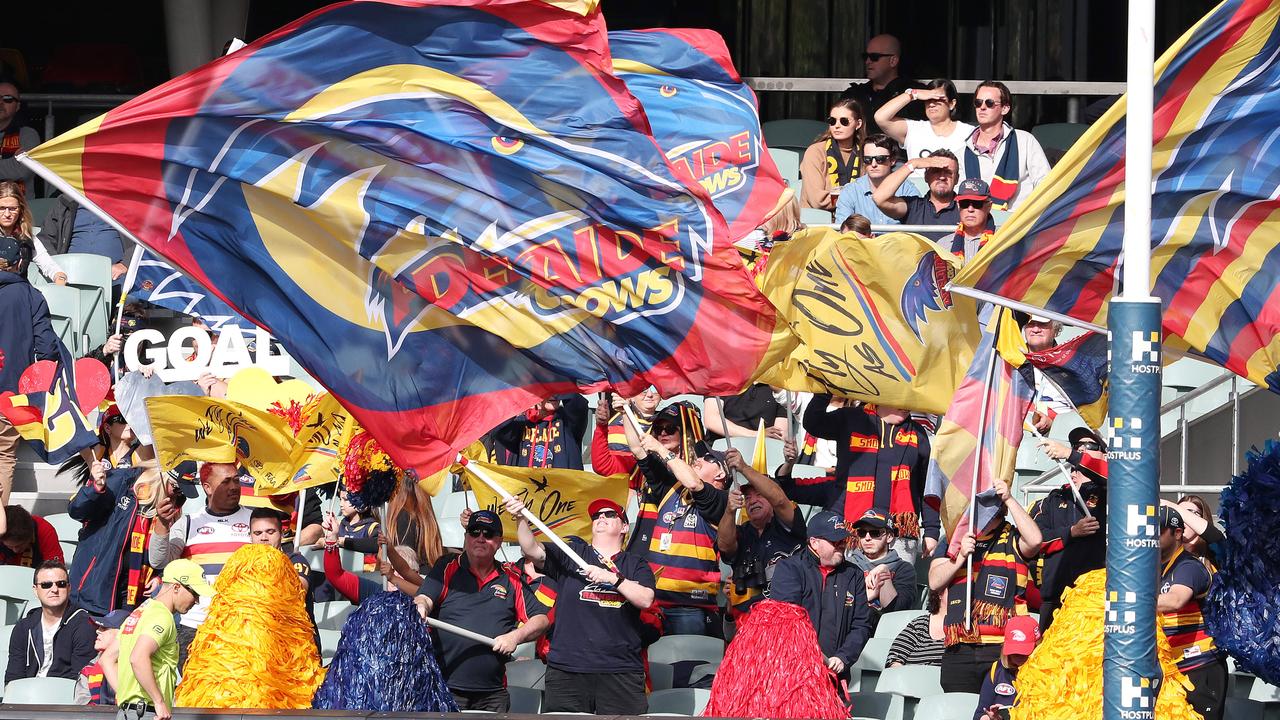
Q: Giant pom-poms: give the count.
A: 5